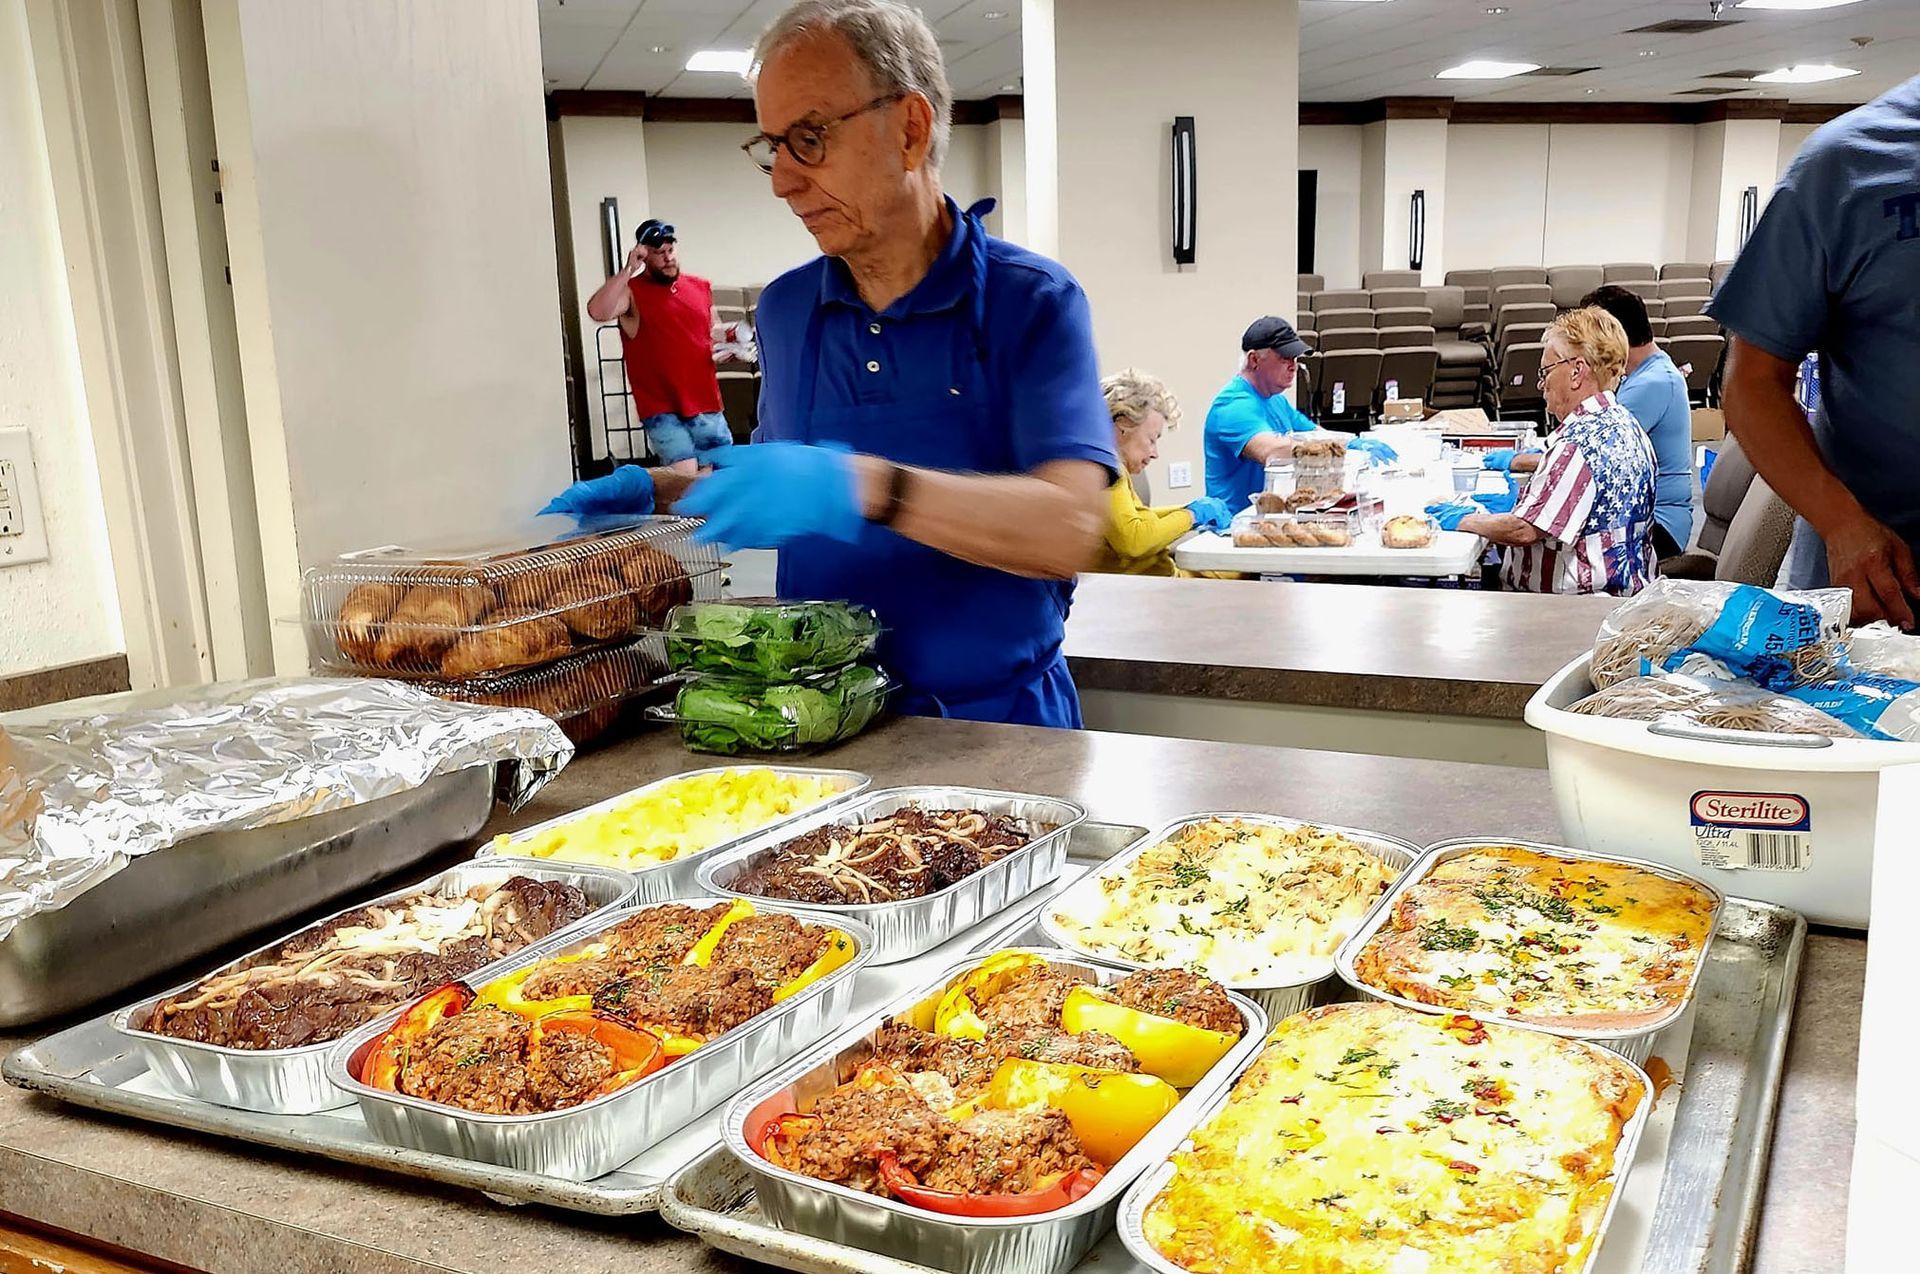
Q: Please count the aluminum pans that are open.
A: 8